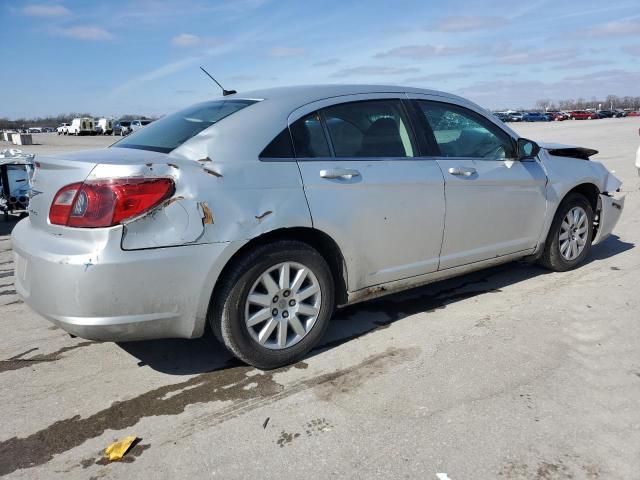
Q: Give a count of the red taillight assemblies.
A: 1